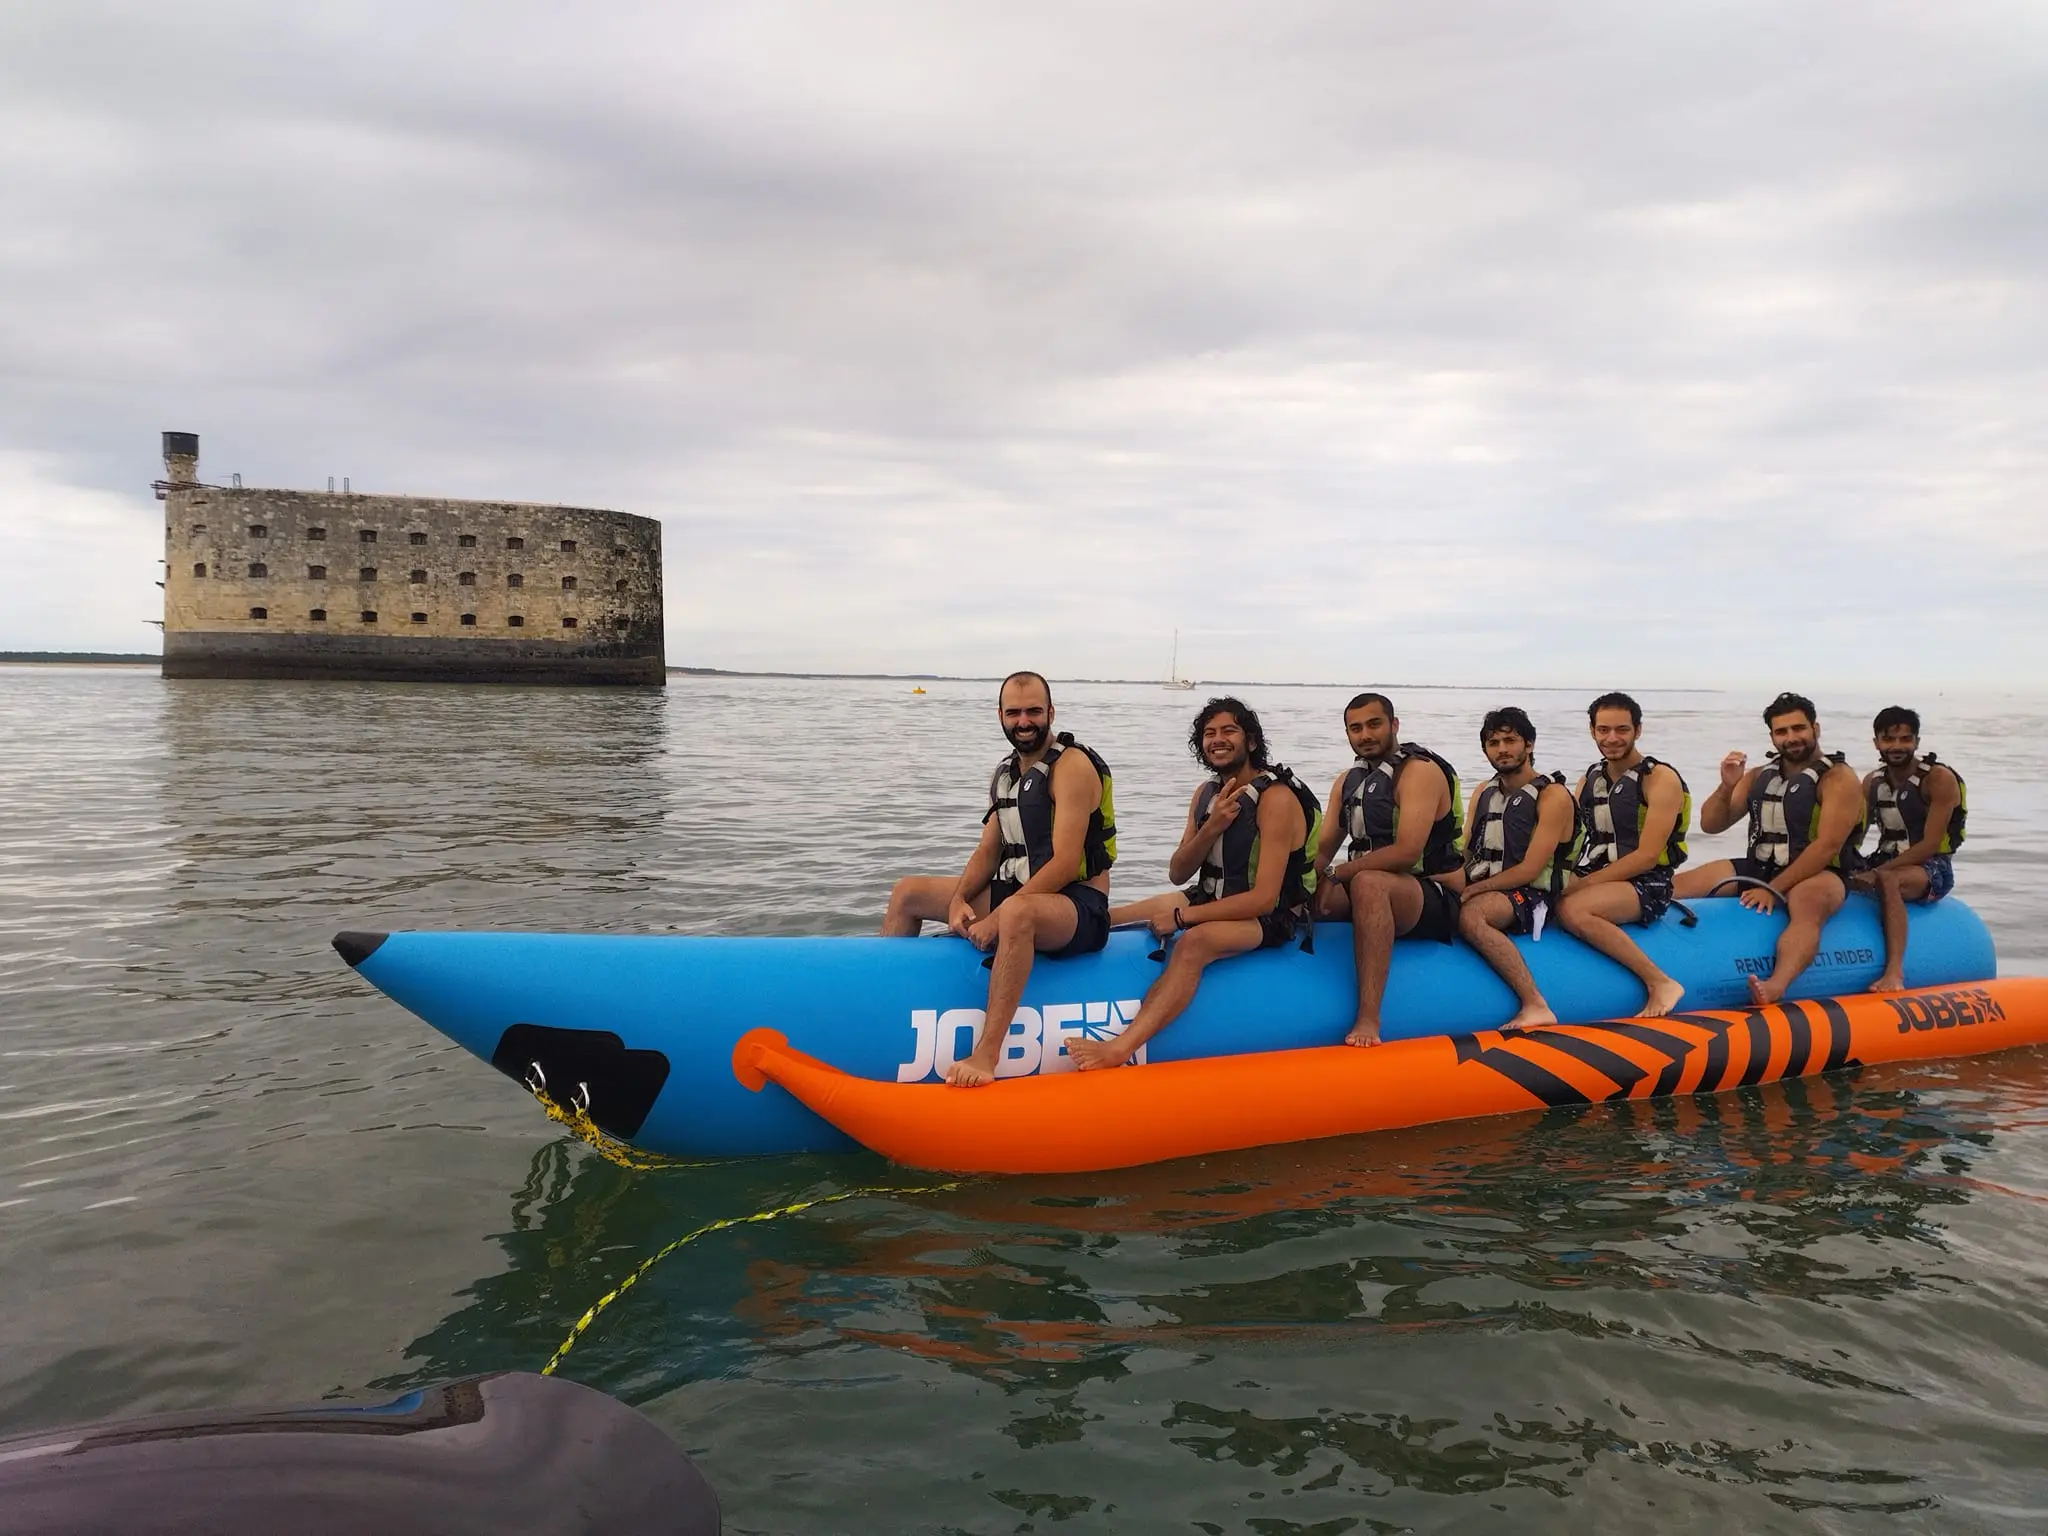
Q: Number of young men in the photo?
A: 7